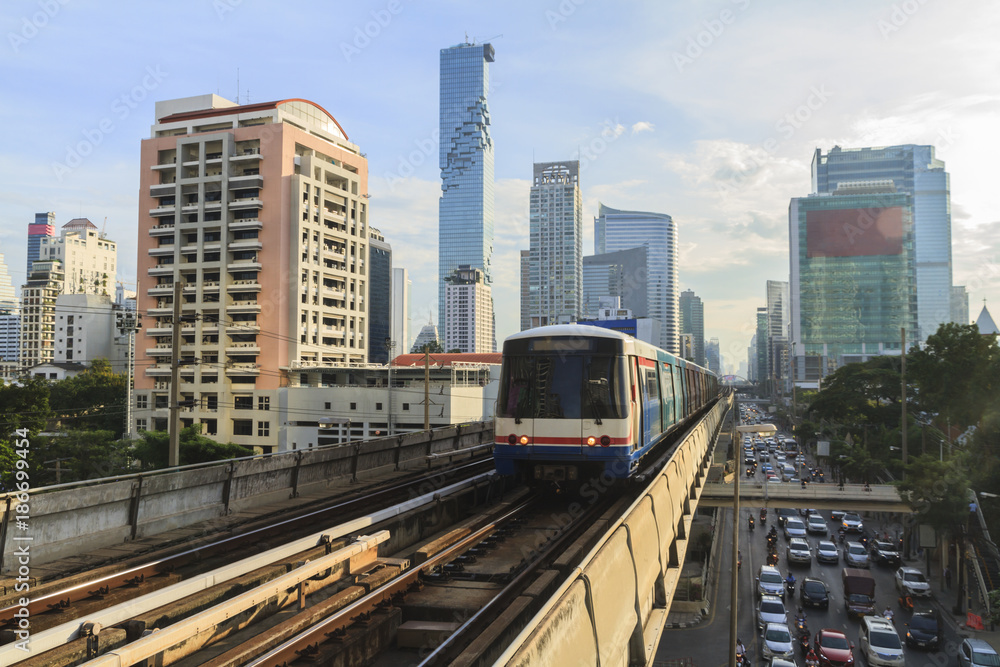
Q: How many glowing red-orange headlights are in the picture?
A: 2